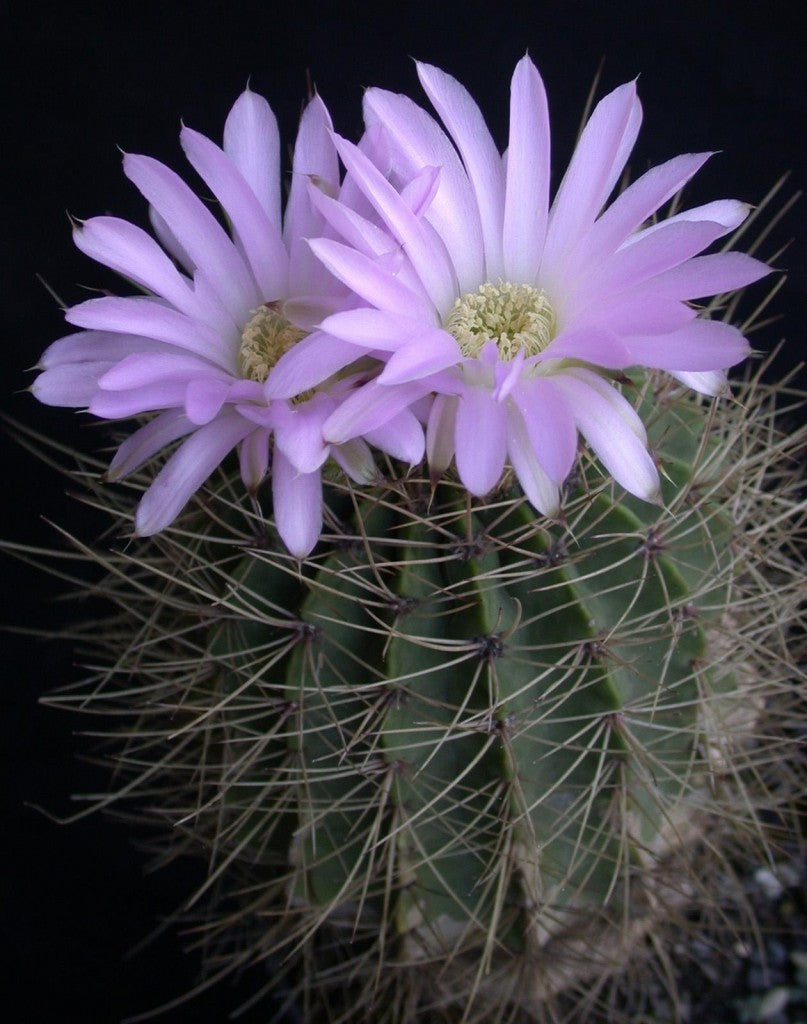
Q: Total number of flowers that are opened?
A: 2